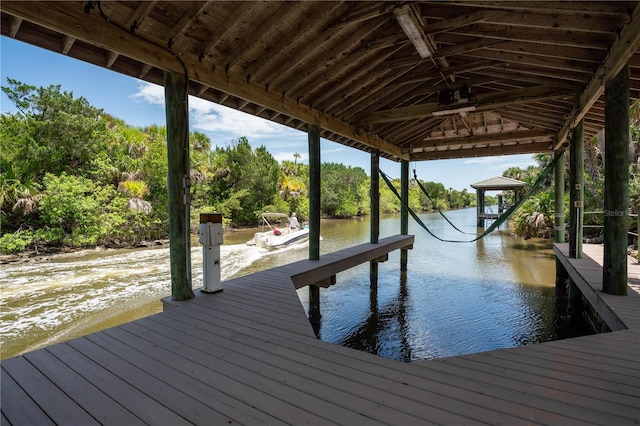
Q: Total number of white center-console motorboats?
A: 1